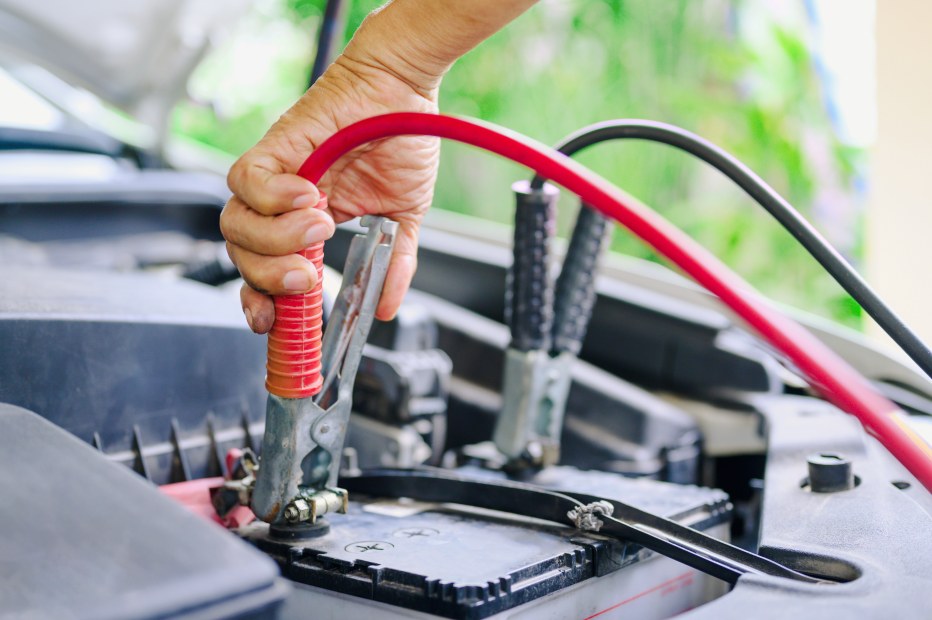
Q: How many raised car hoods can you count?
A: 1